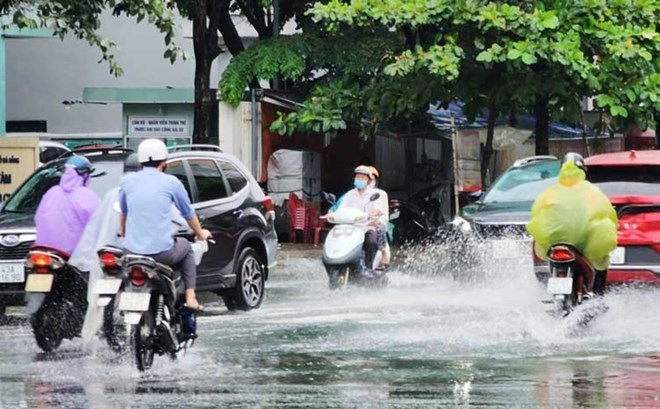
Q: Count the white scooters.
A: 1